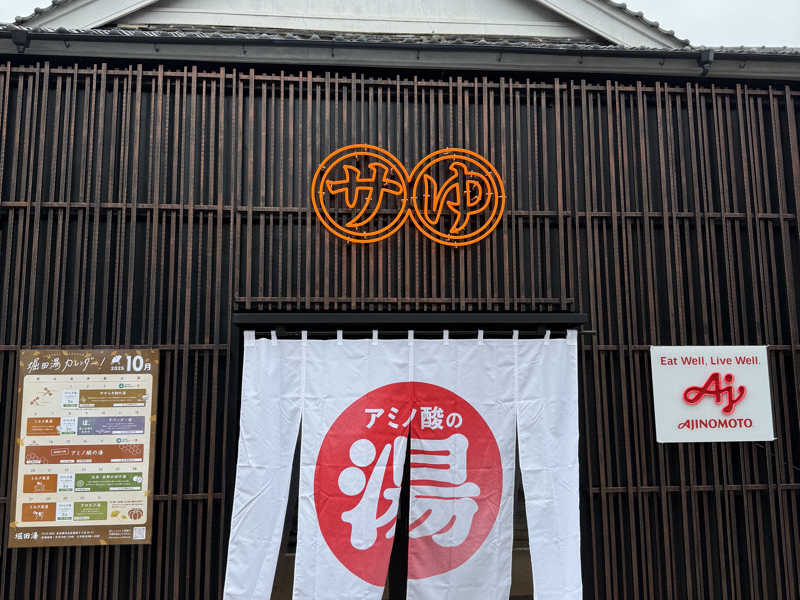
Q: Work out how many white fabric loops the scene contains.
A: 11